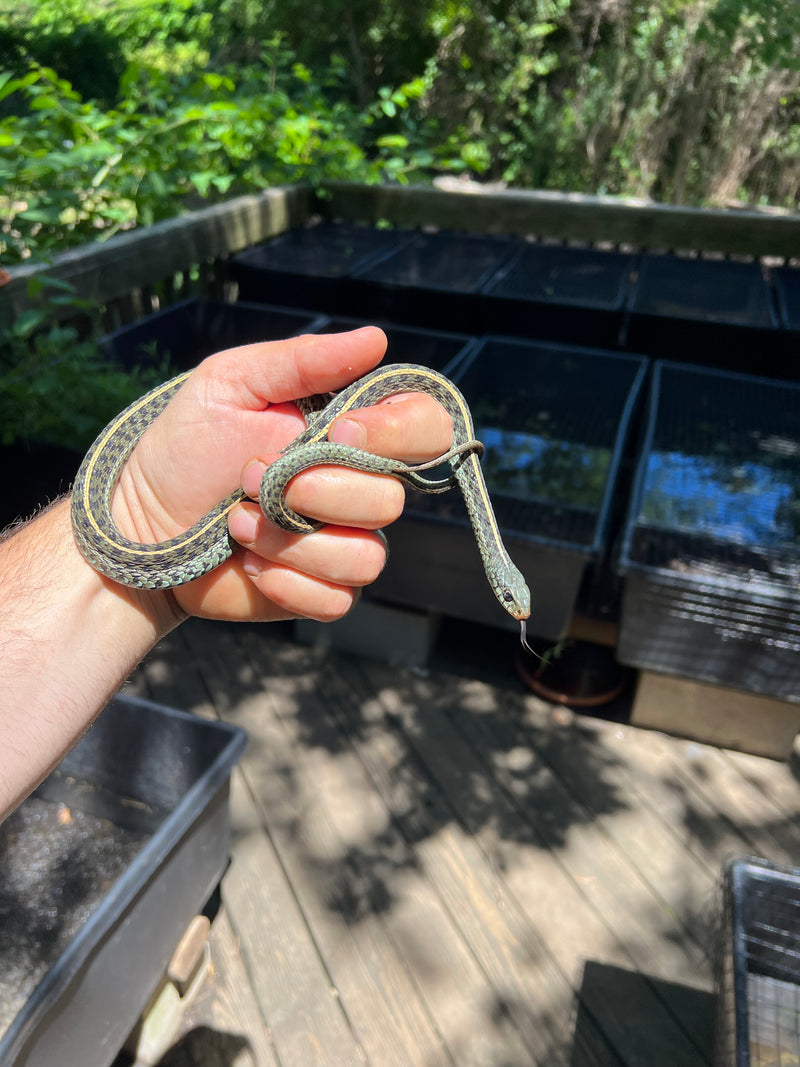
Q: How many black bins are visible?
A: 11